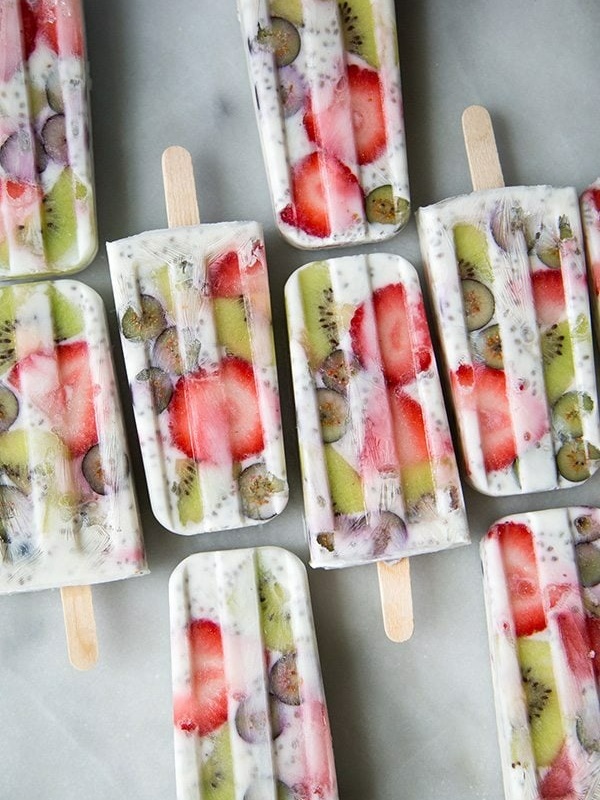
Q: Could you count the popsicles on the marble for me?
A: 9